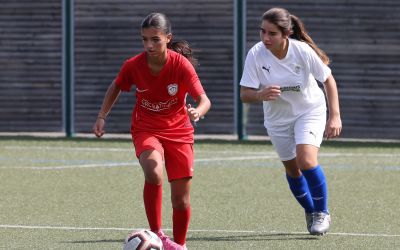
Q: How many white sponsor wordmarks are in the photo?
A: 1